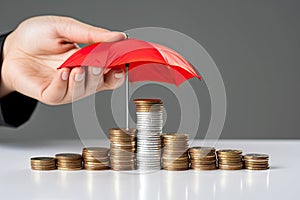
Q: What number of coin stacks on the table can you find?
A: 9